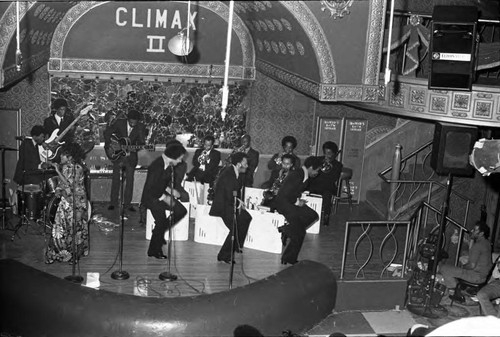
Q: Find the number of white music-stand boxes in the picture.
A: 6